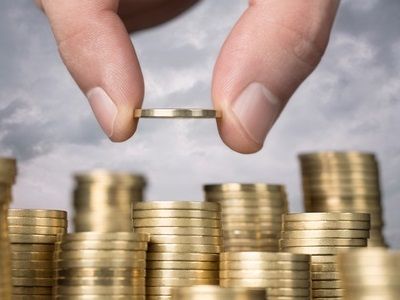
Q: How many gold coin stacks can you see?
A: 11